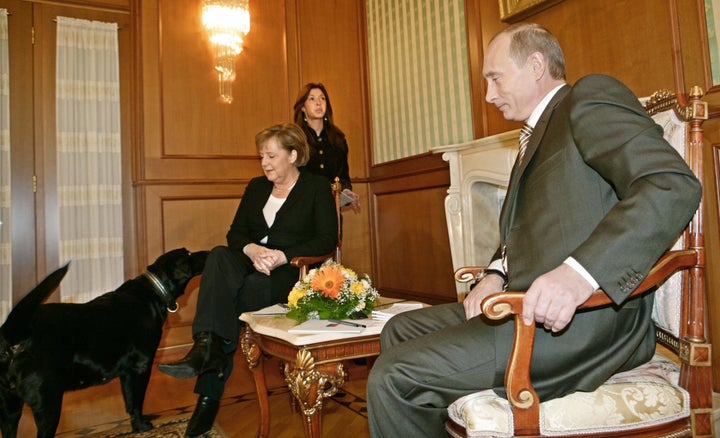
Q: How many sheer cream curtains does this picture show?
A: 2